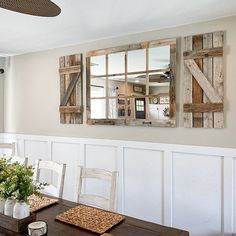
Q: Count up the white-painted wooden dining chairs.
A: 4